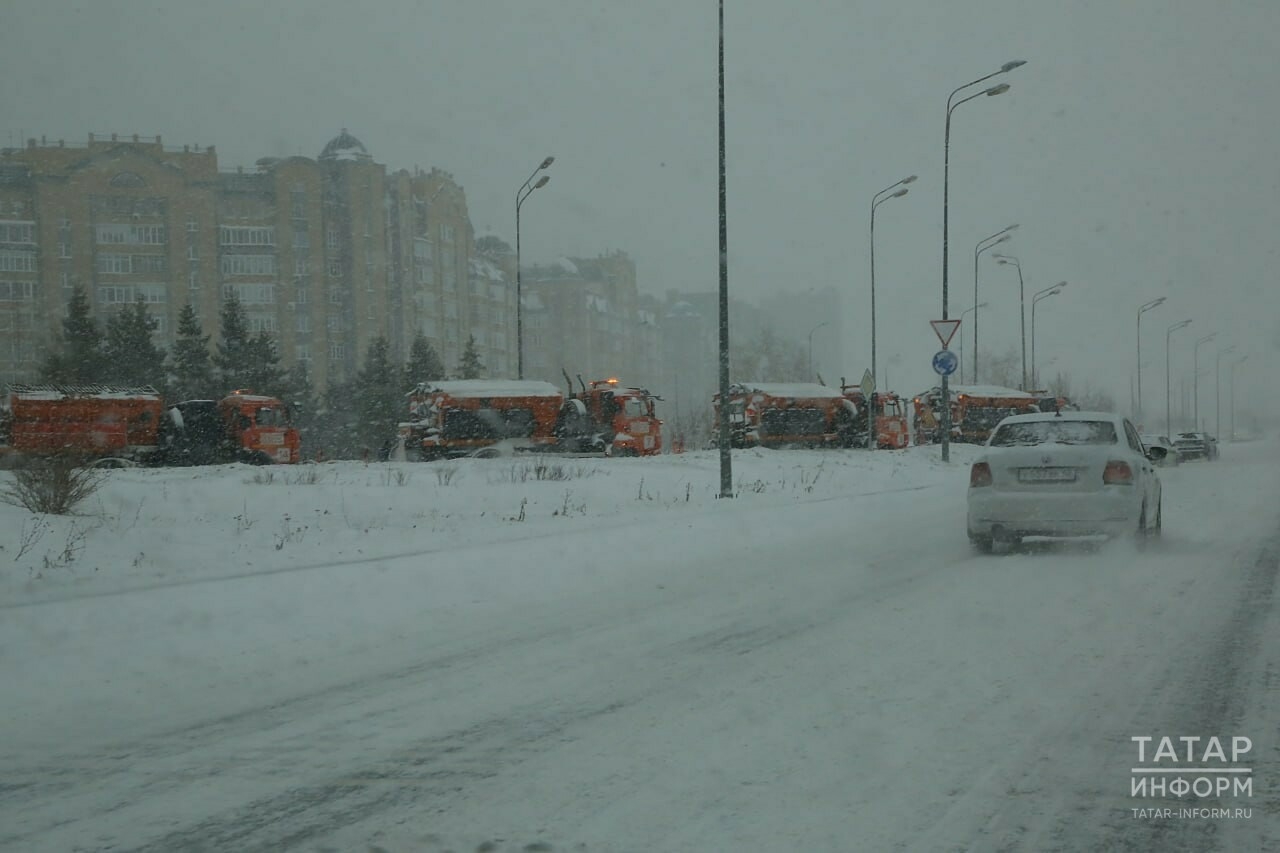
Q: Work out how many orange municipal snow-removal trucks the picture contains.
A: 4